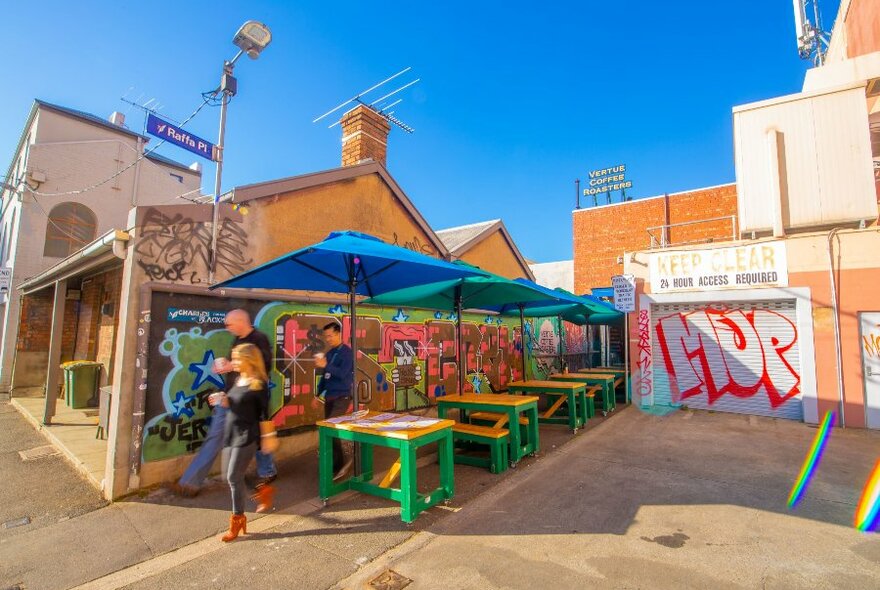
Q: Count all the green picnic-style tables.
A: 5